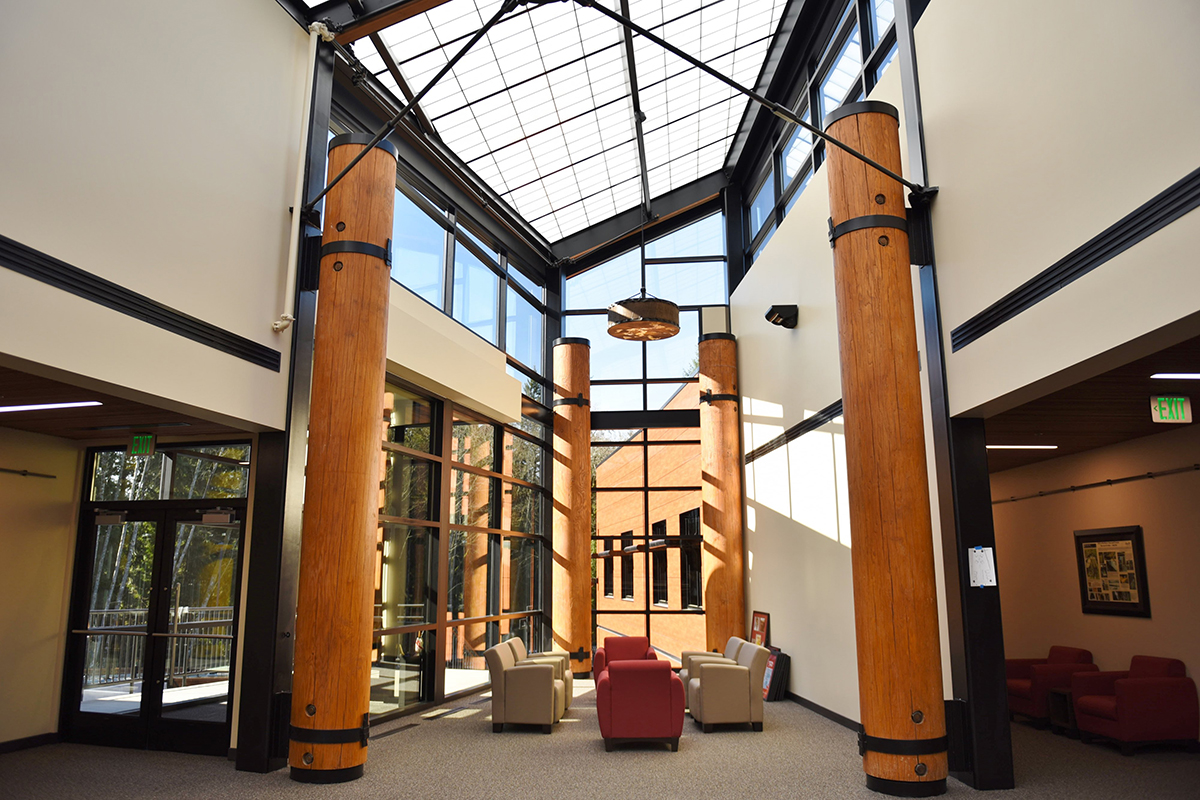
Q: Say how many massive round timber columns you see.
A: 4